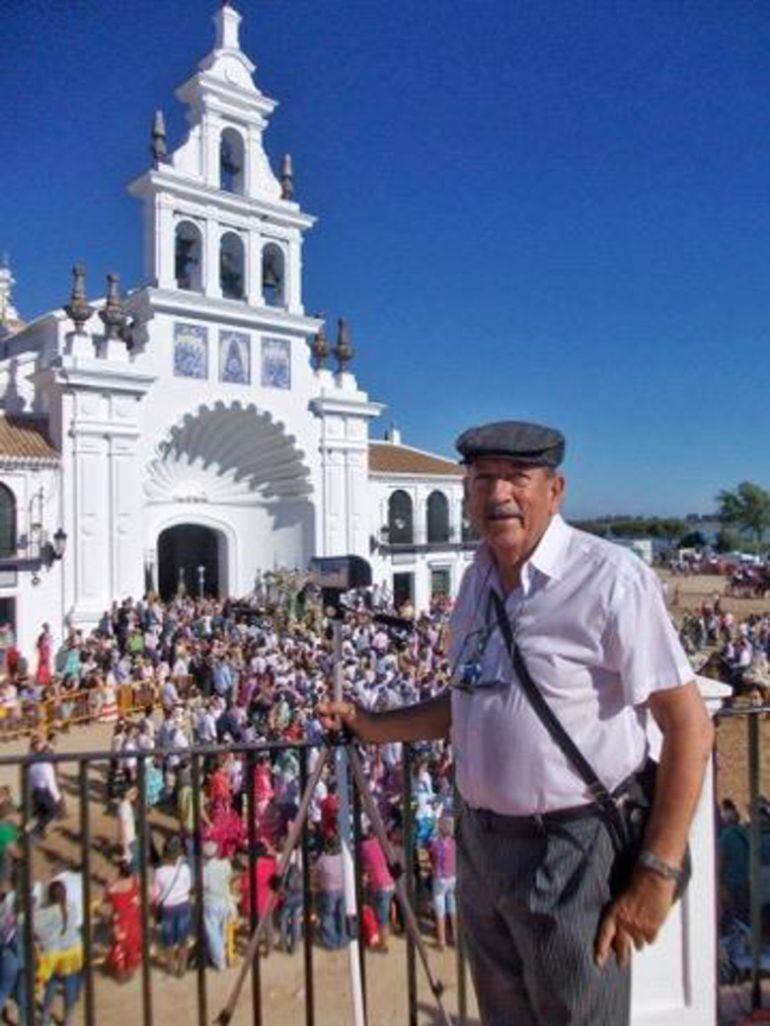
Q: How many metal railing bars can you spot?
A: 10